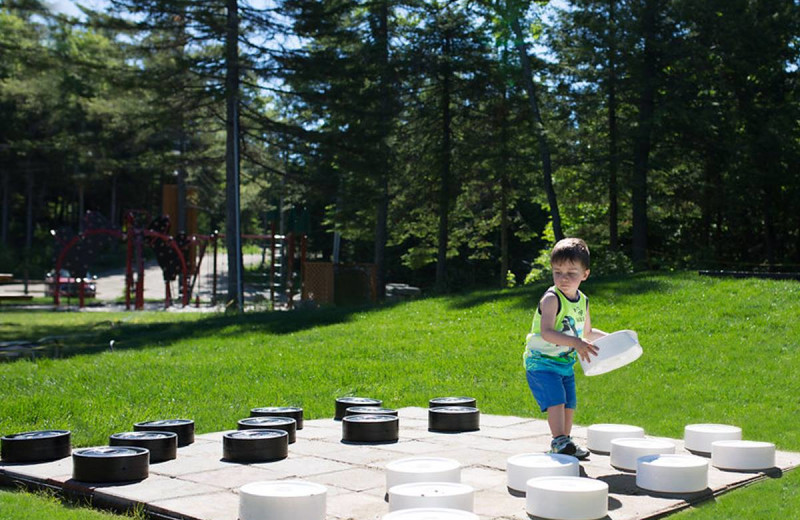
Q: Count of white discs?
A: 12